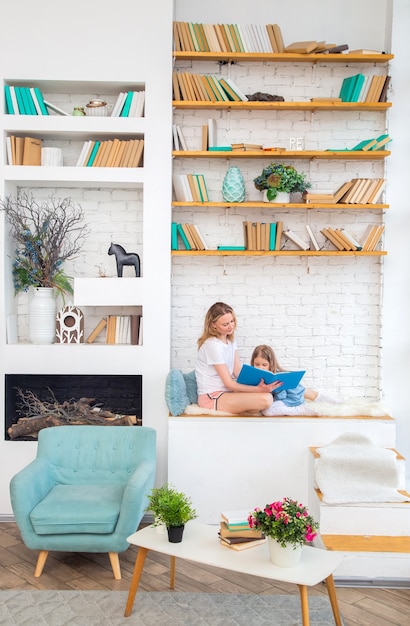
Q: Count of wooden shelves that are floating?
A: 5